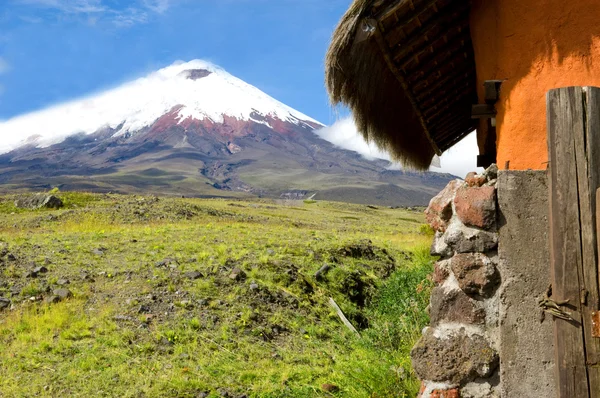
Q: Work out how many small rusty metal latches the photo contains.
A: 1